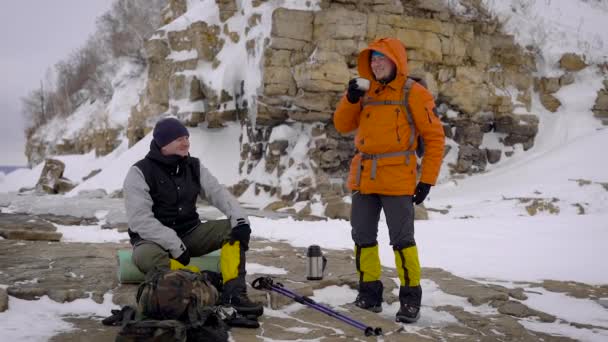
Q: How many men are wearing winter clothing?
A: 2